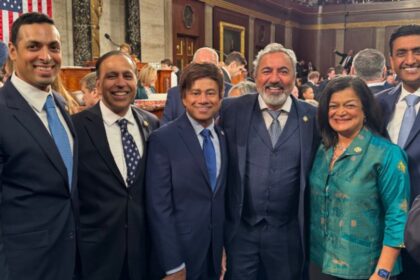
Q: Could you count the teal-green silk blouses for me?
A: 1